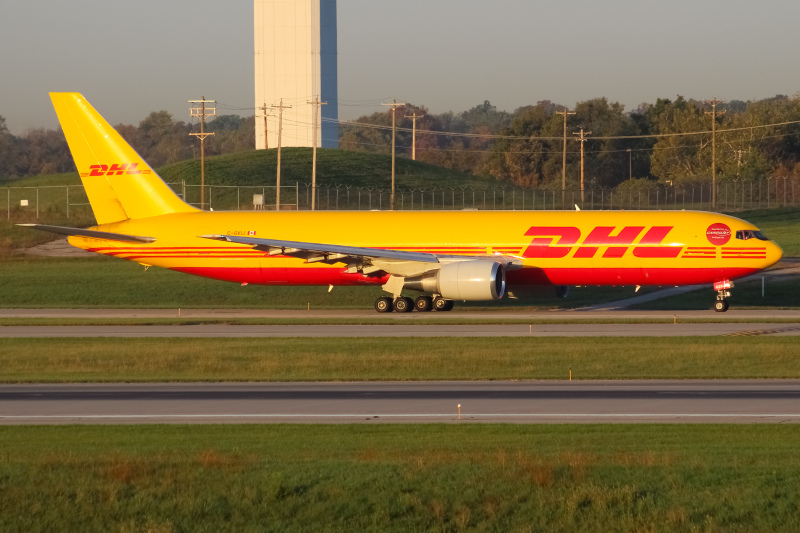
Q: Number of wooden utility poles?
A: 9